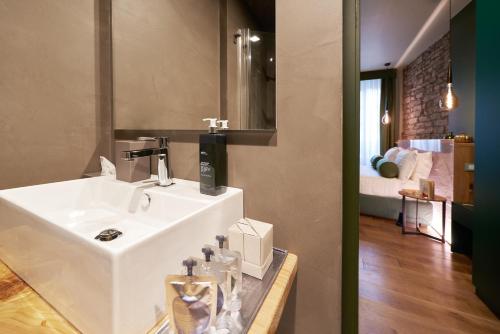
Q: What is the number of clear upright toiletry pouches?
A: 3